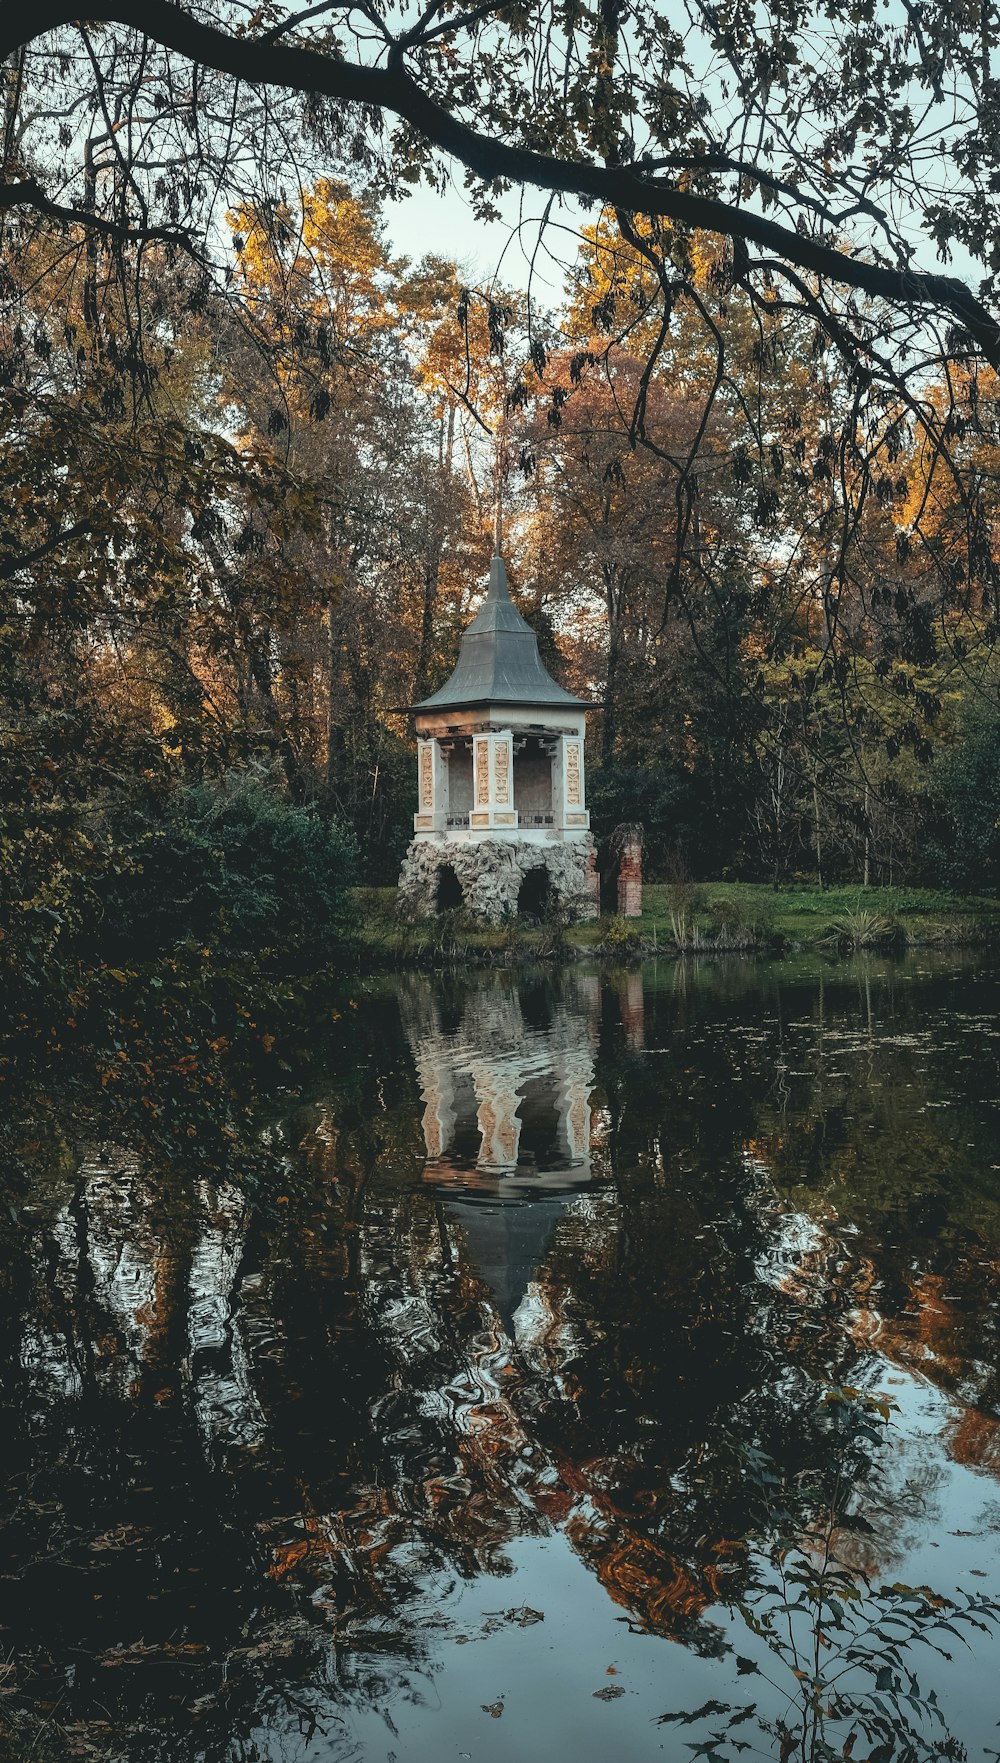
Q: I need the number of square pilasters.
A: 3